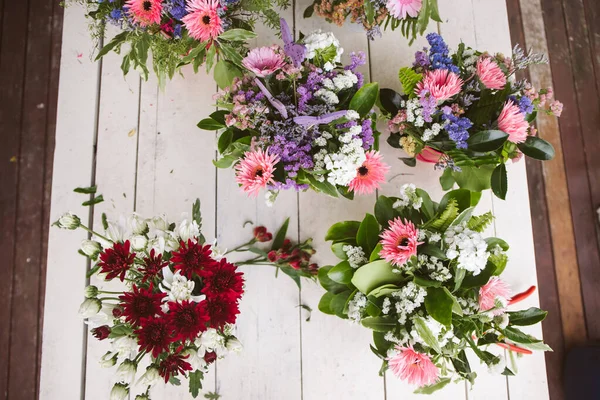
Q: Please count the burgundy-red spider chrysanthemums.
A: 9